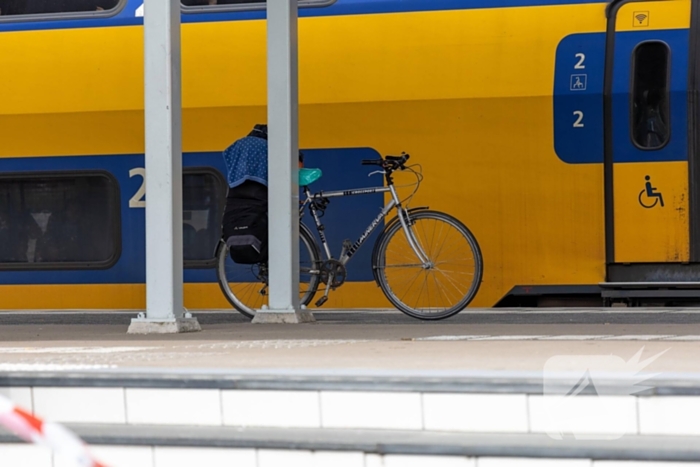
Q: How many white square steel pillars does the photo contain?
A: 2